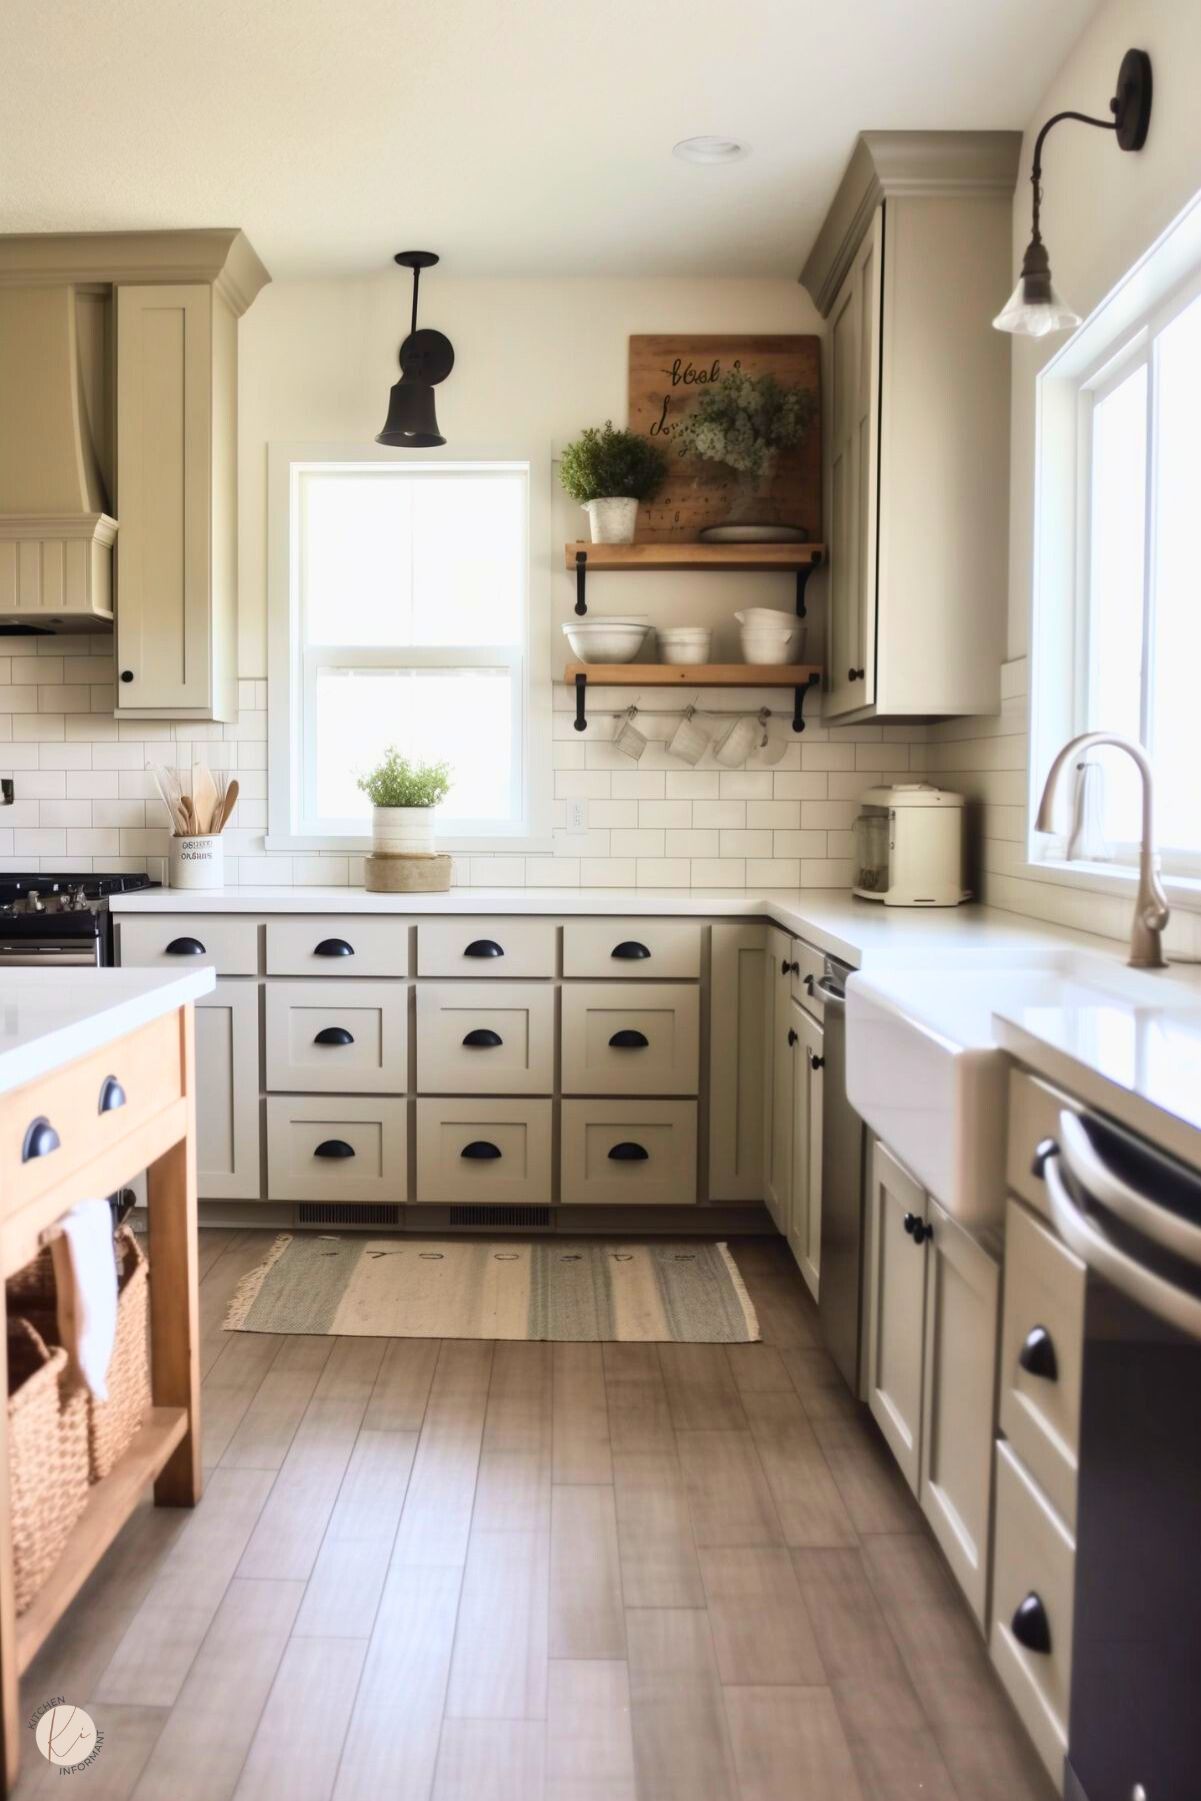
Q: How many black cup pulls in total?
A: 15